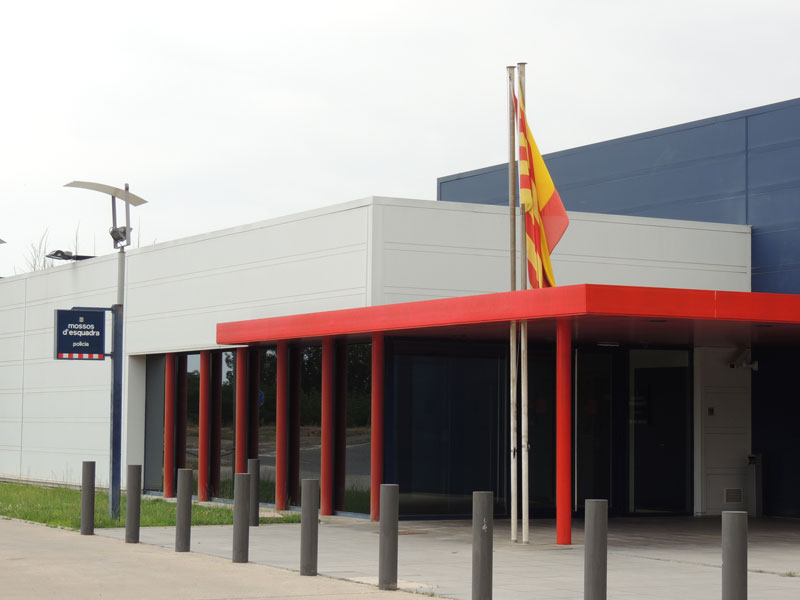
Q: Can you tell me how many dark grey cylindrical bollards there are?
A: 10